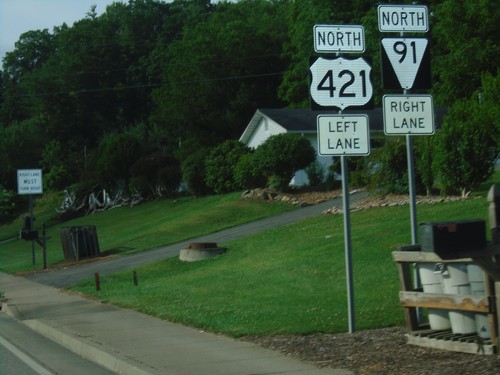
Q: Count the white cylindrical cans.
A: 3